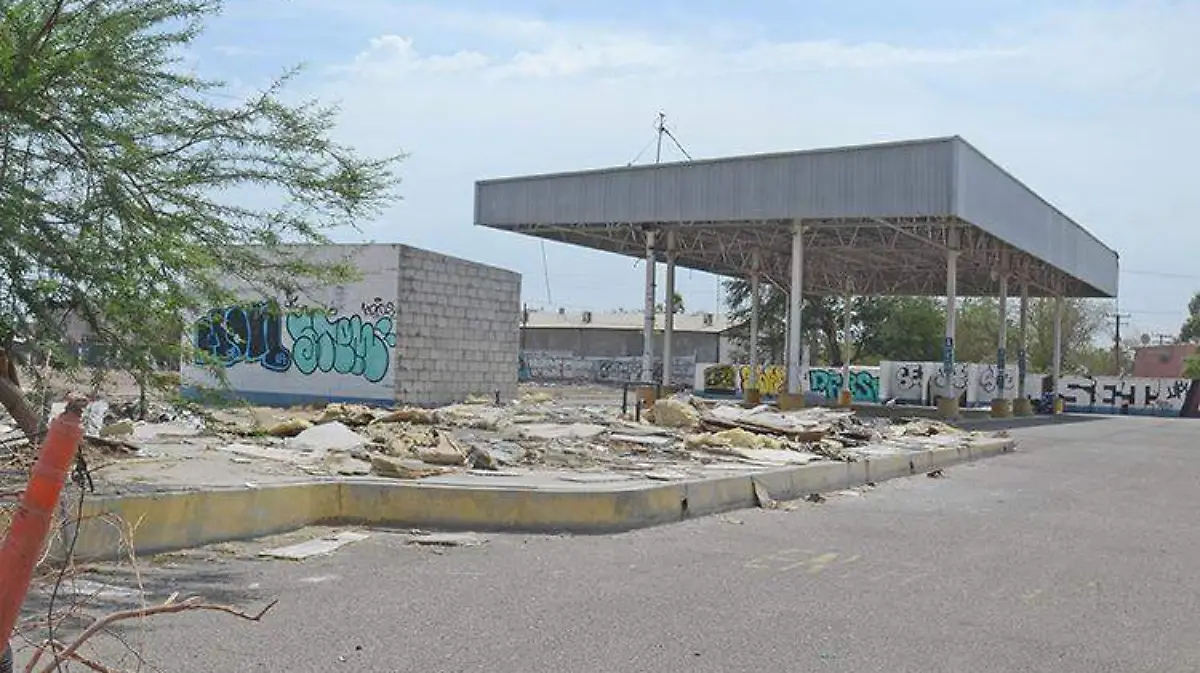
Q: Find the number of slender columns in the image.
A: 9